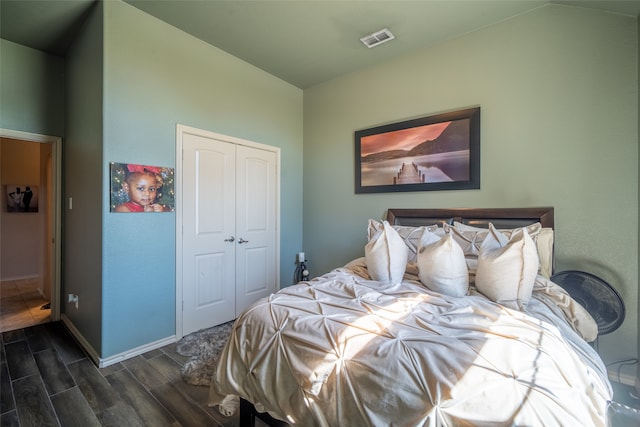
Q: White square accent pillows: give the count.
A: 3